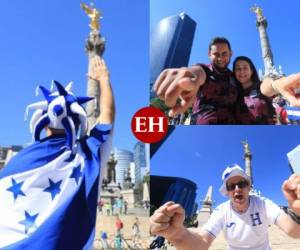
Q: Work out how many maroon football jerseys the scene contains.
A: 2